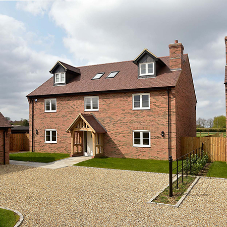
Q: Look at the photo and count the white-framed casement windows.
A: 7